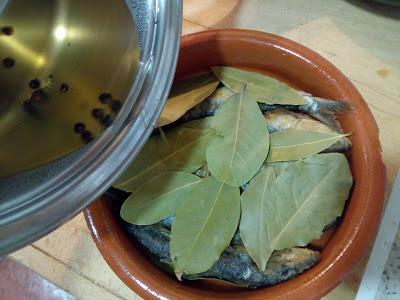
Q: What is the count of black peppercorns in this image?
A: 12